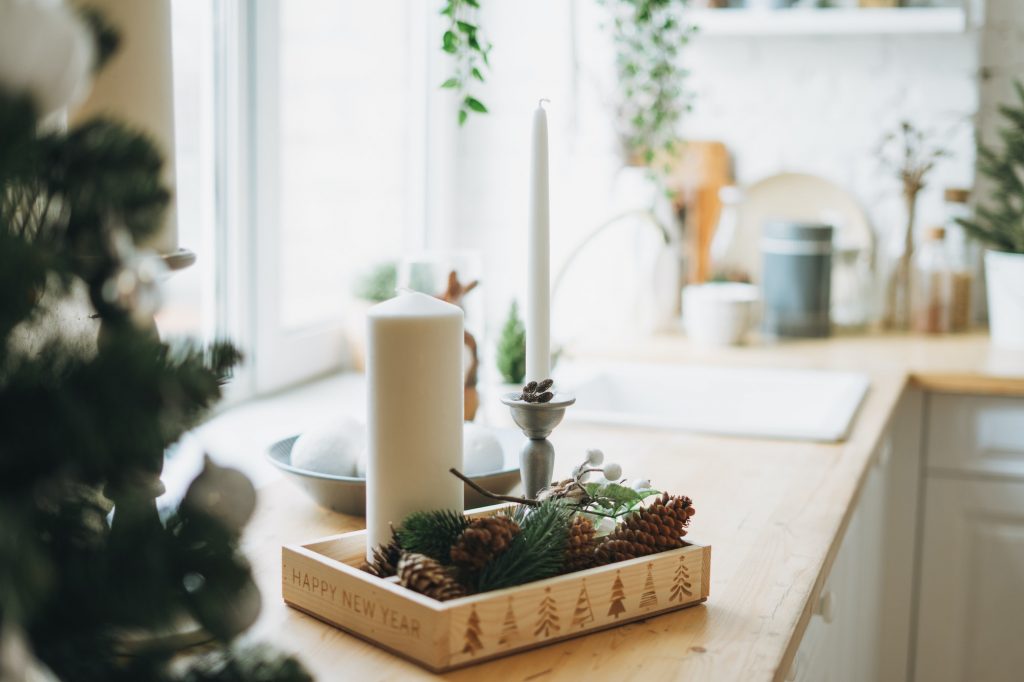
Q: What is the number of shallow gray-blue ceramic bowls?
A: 1